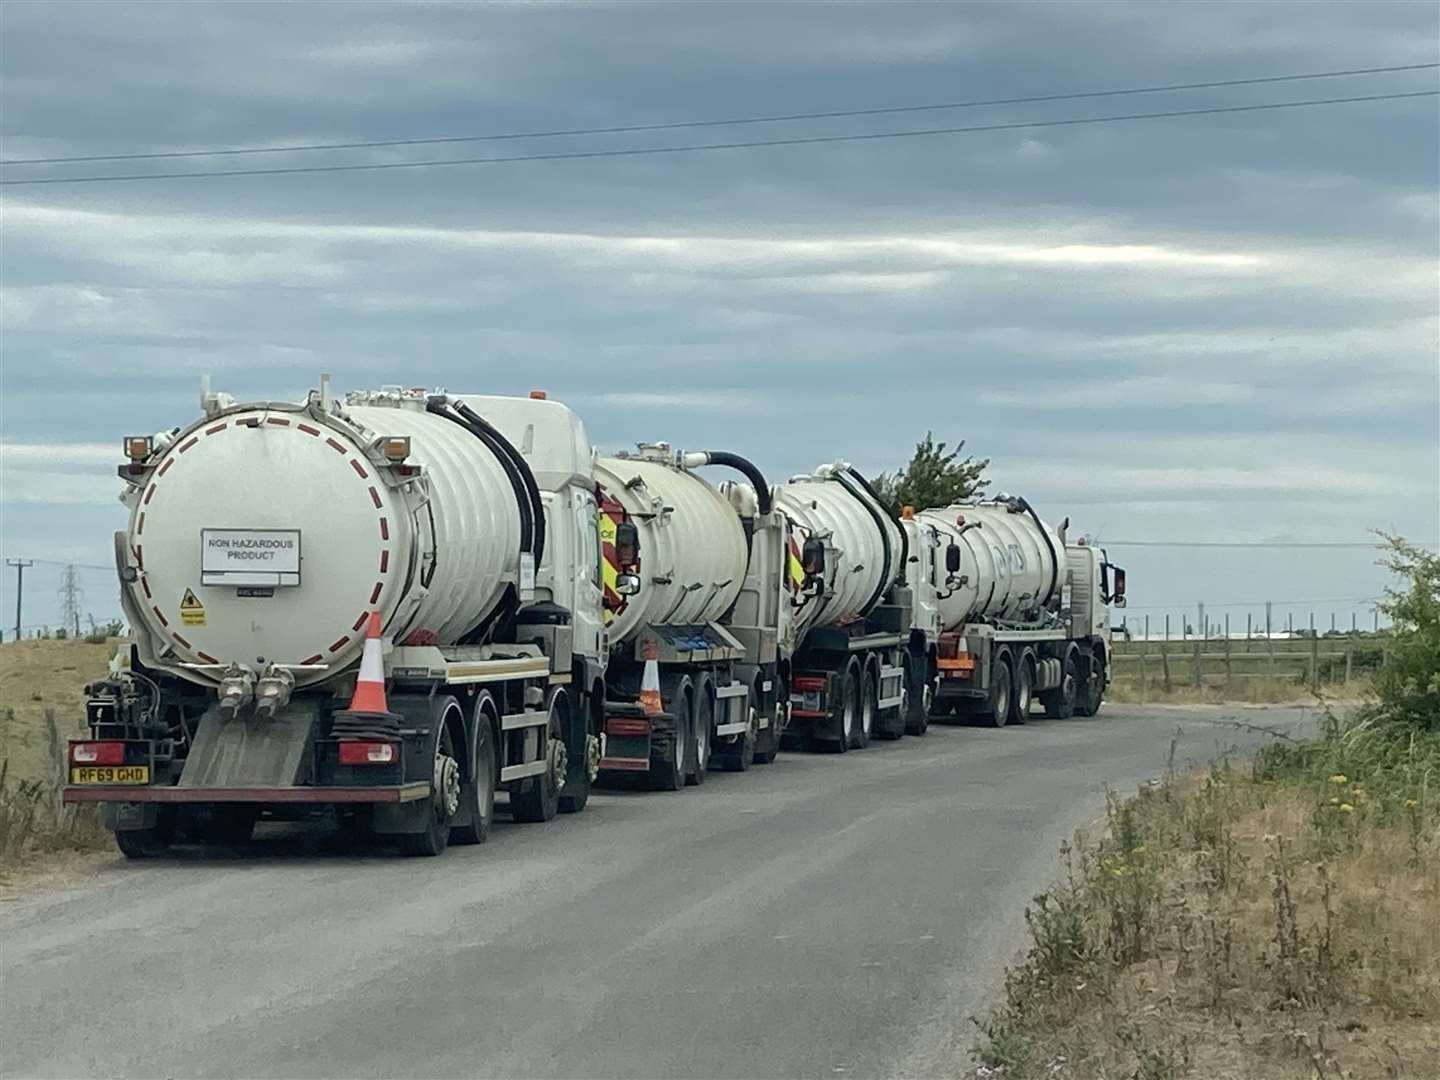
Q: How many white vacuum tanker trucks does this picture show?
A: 4